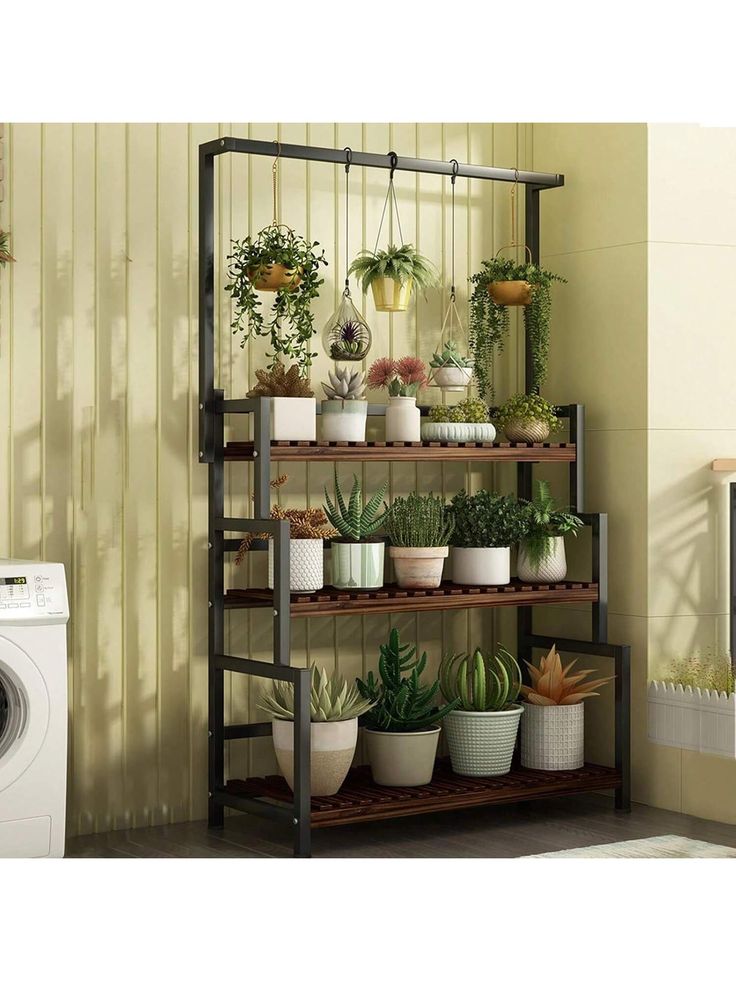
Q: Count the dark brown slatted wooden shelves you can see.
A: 3